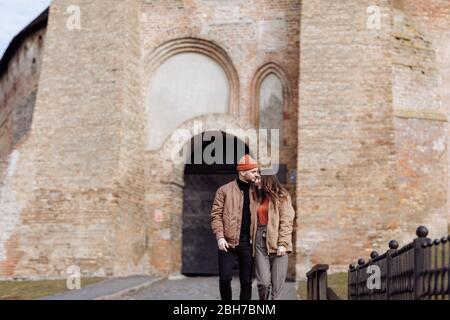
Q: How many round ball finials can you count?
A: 5